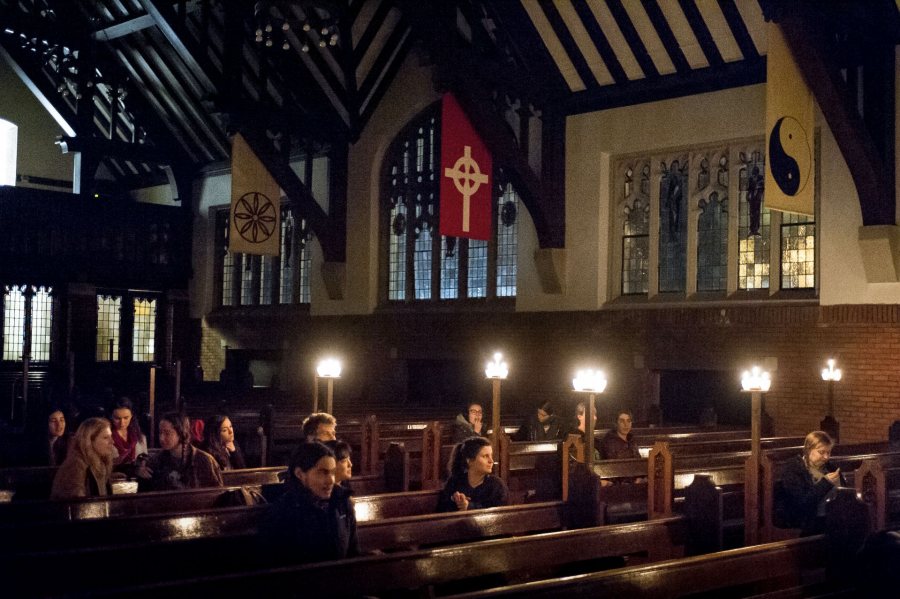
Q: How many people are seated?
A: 14